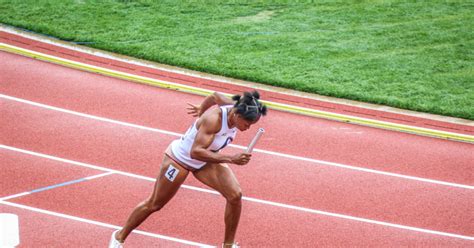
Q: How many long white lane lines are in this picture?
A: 3